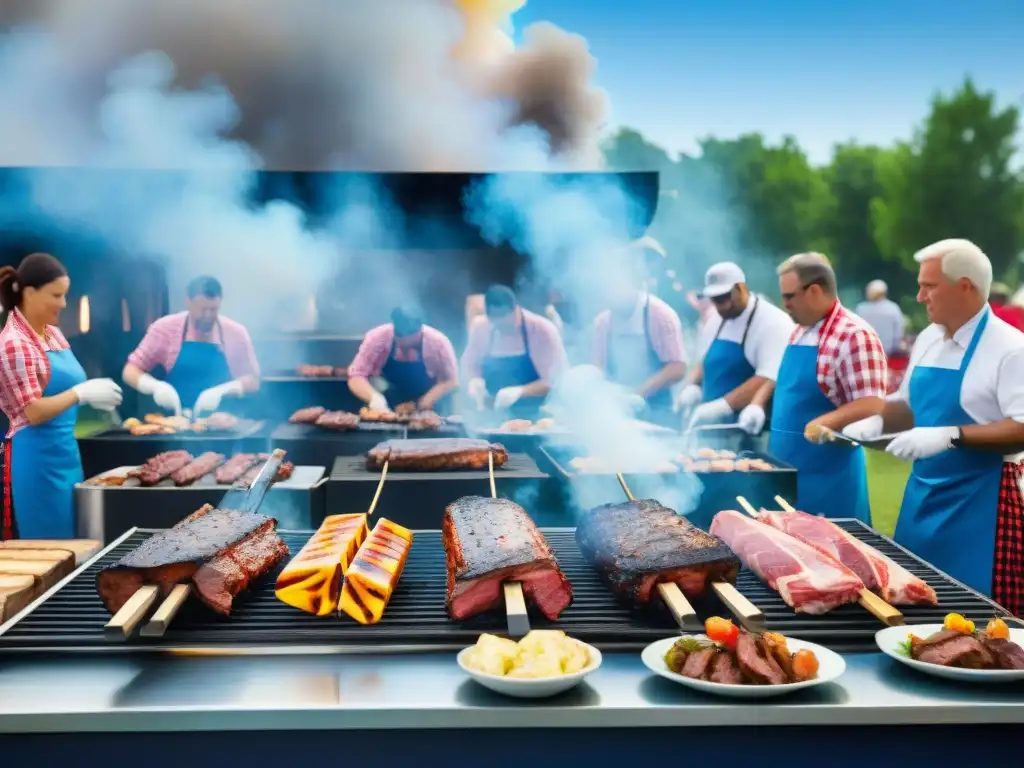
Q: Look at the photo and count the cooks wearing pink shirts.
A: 4